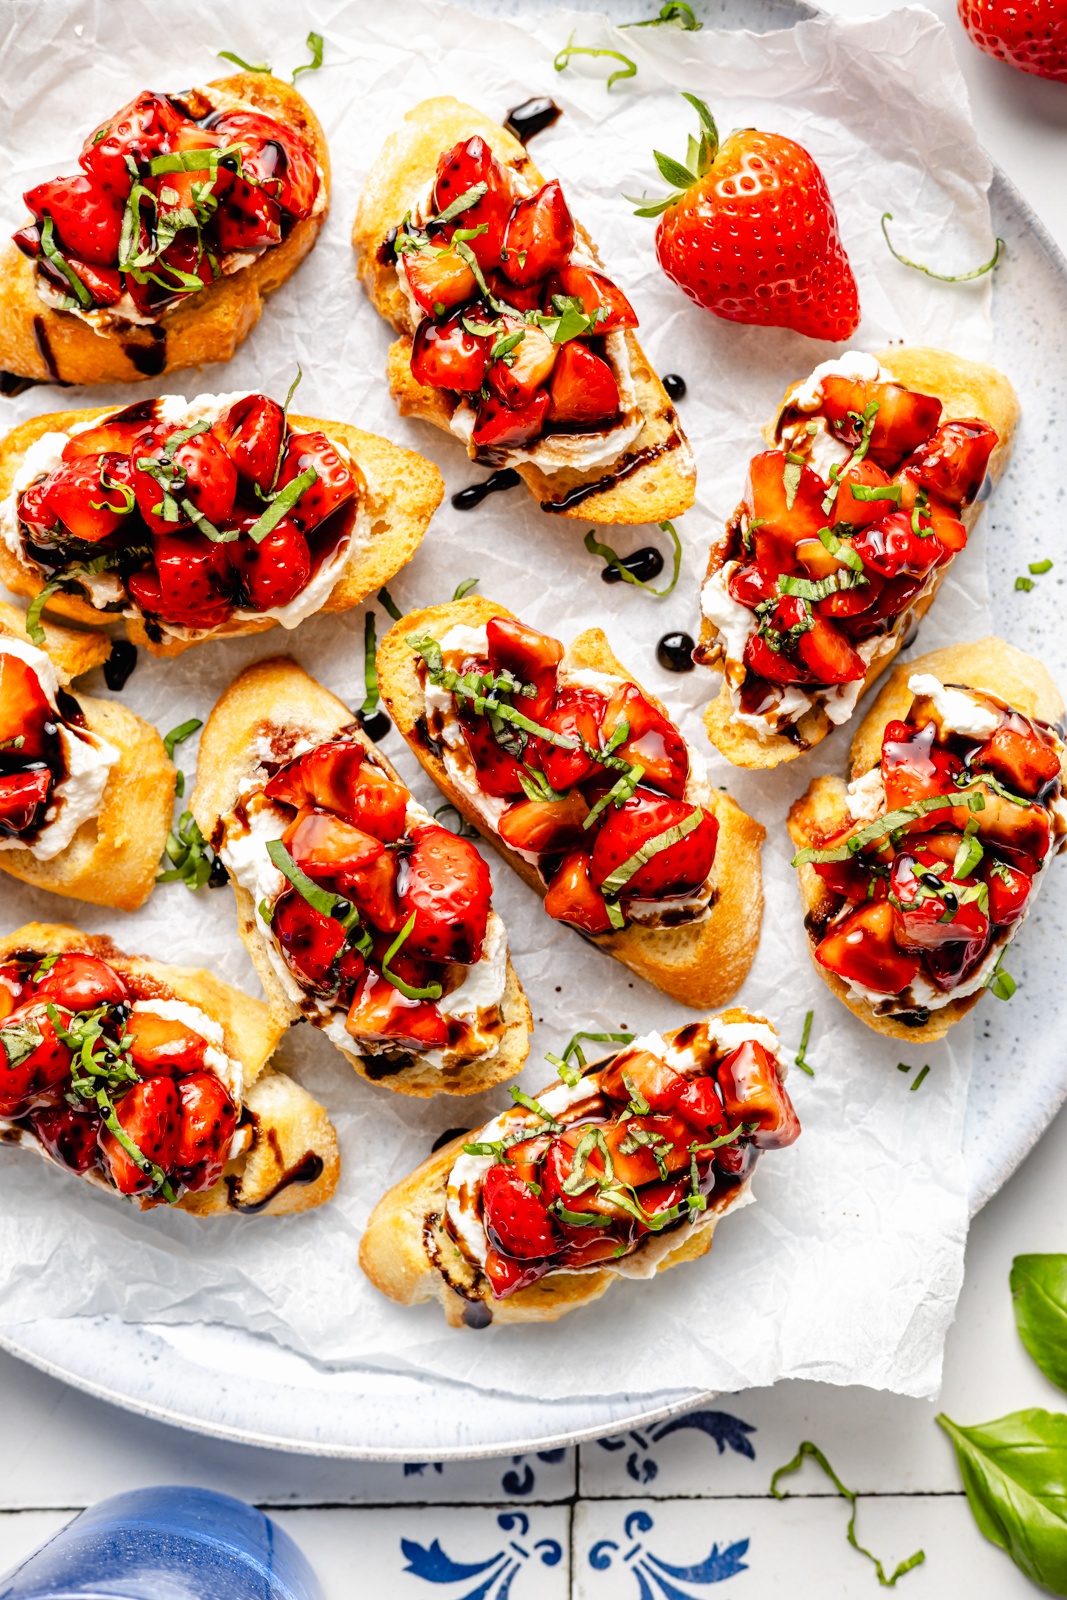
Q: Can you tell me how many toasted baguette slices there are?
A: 10